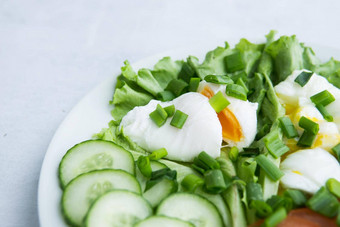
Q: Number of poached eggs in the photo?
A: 2